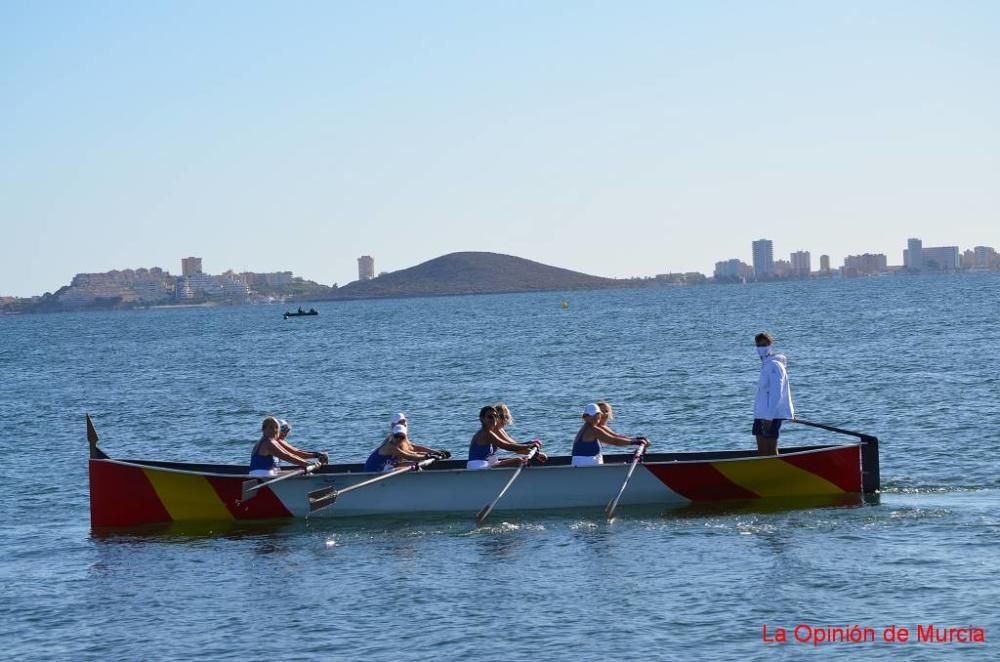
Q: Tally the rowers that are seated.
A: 8